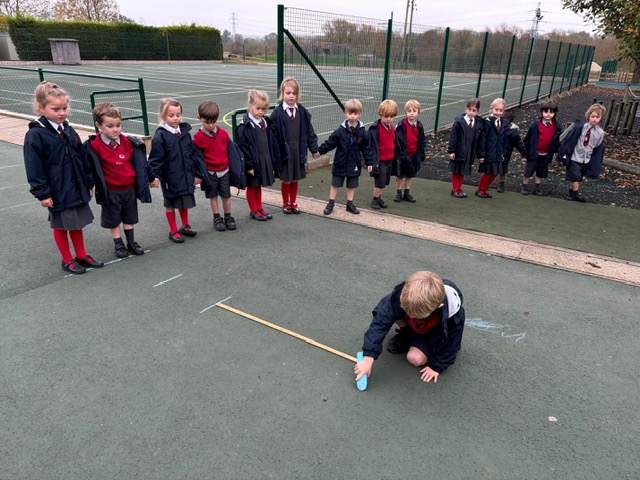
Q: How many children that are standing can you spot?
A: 14